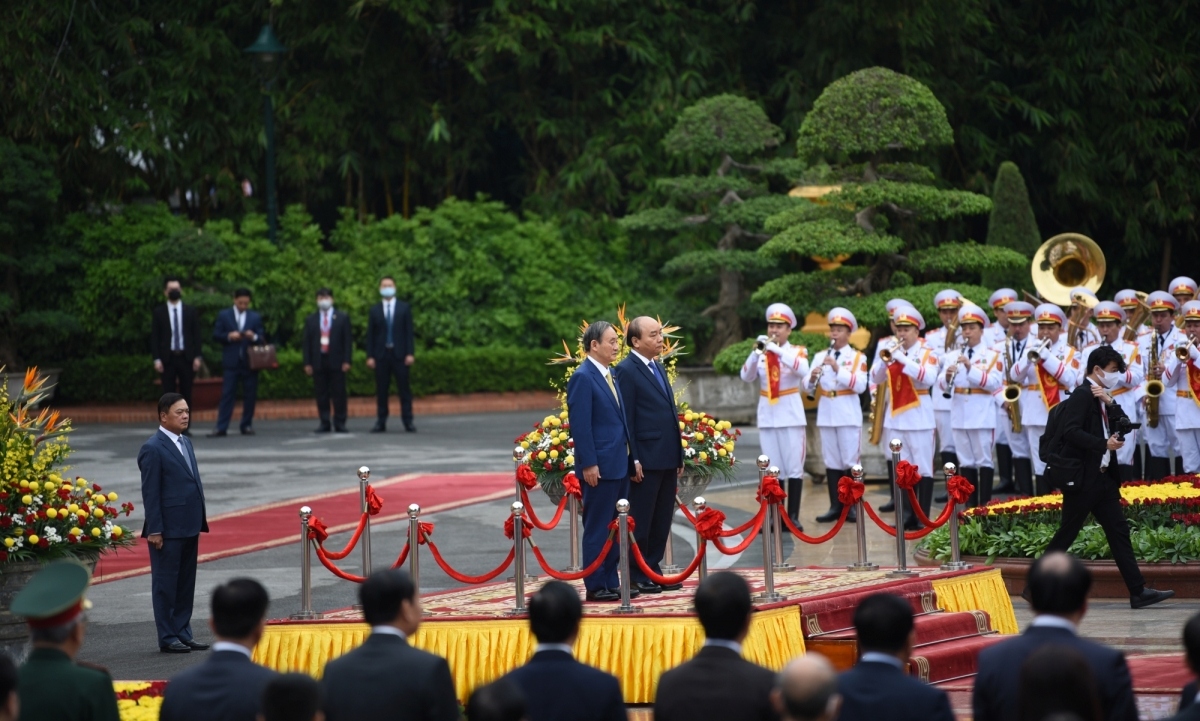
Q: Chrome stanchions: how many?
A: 14